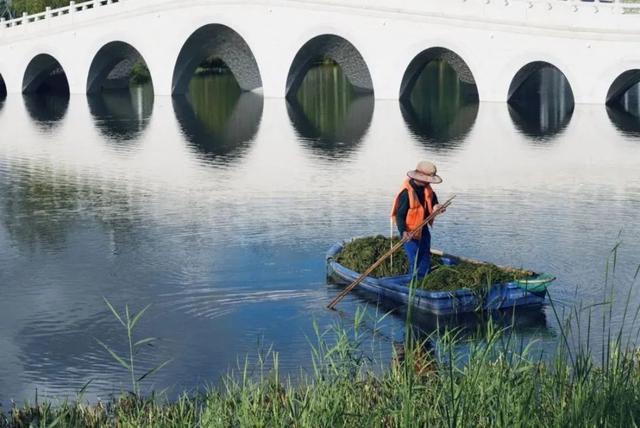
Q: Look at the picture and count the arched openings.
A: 8